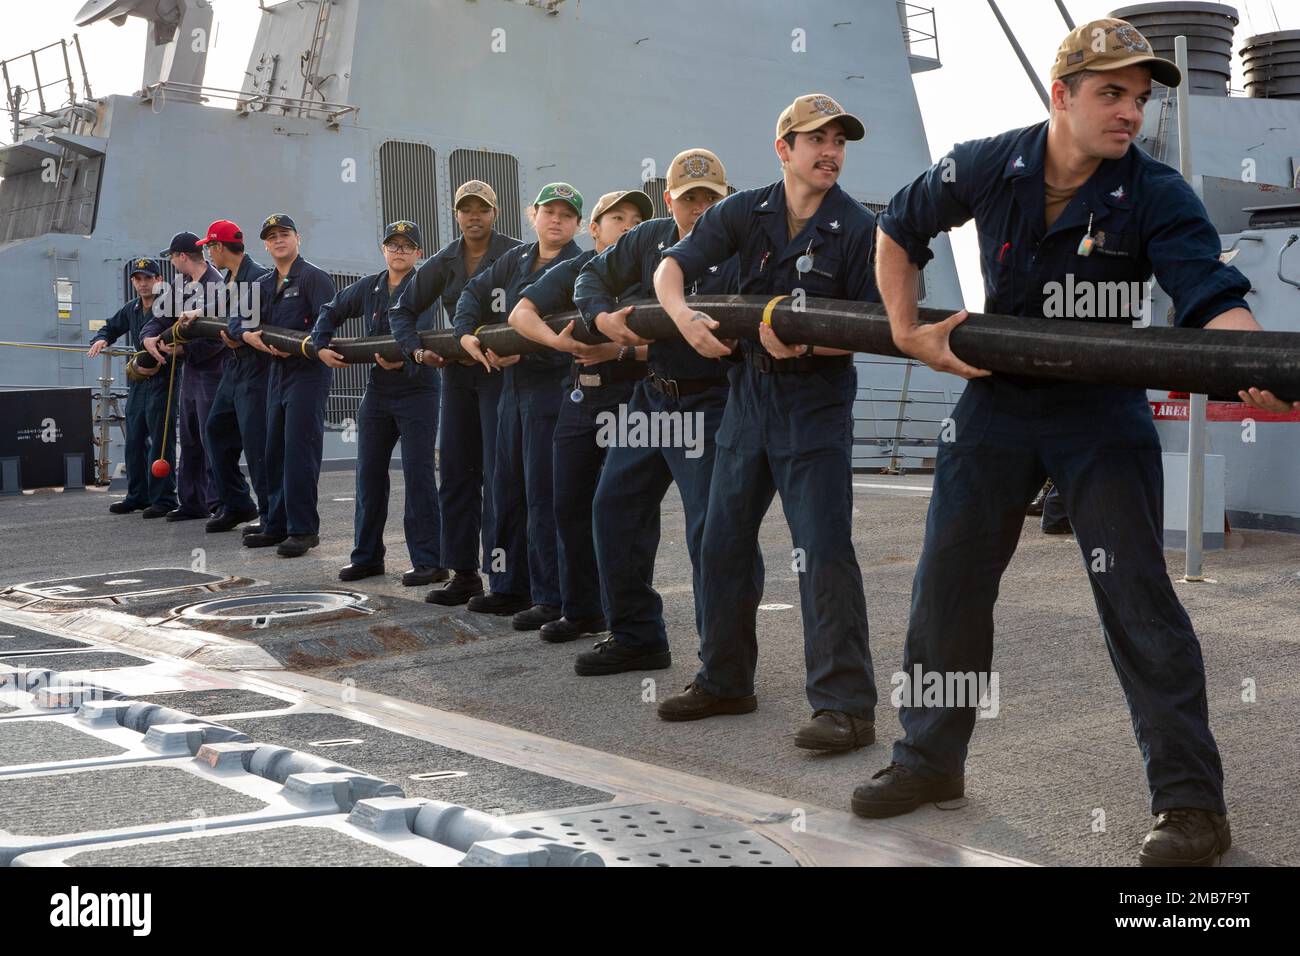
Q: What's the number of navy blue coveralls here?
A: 11